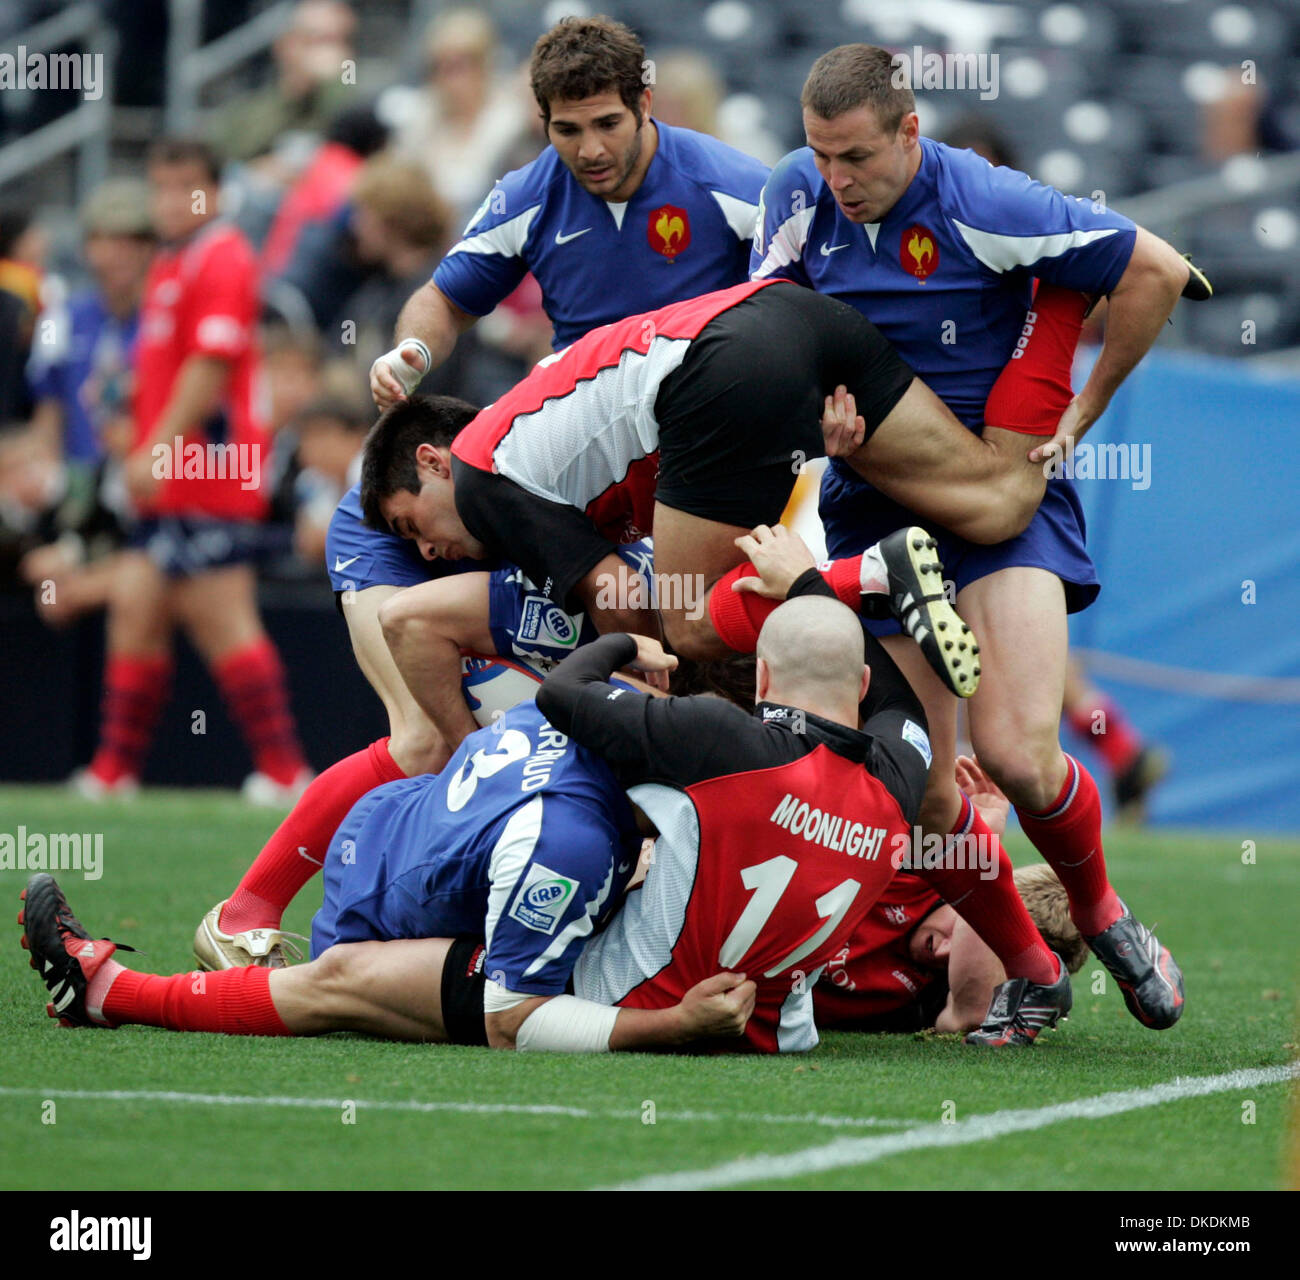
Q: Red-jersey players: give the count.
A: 4